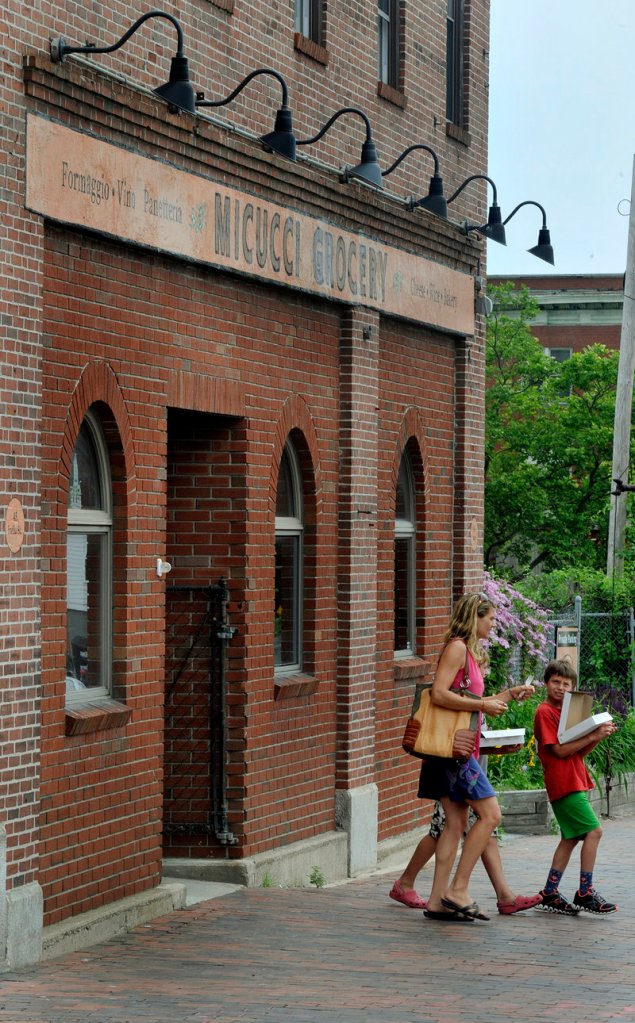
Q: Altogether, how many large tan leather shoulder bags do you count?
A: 1